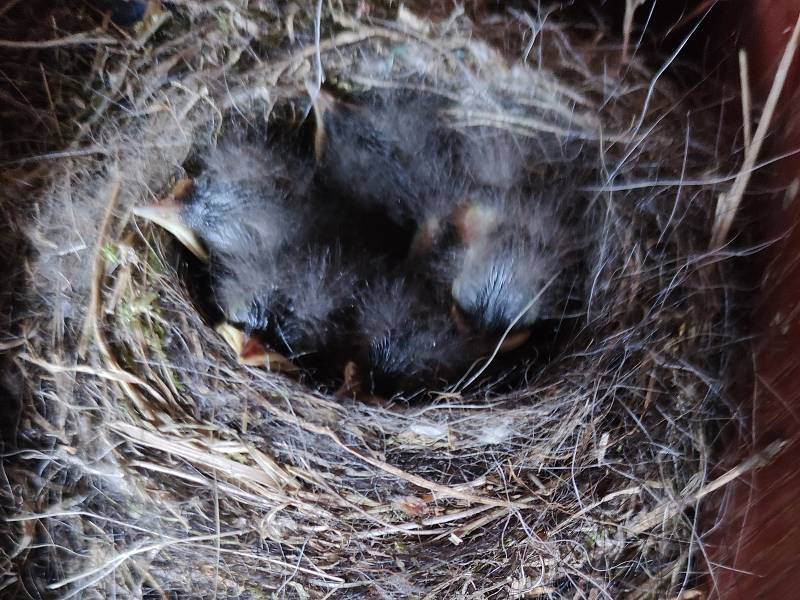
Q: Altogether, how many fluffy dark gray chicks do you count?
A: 5